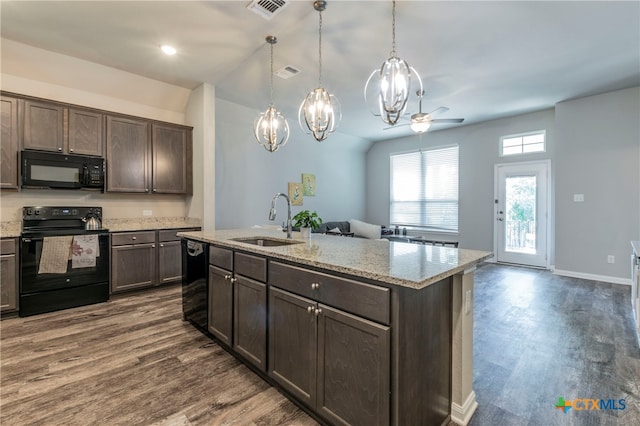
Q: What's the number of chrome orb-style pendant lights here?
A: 3